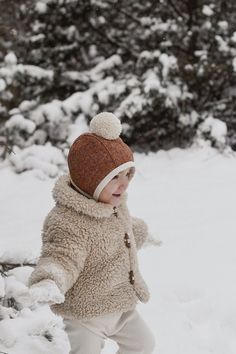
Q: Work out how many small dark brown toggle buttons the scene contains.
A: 3